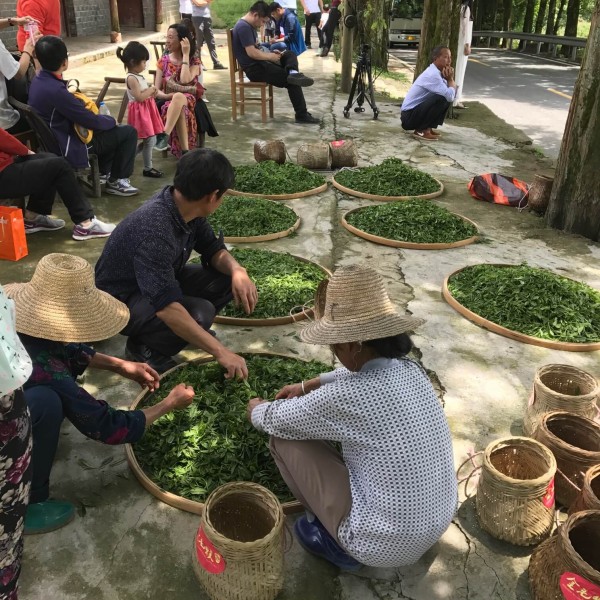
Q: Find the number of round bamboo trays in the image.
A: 7